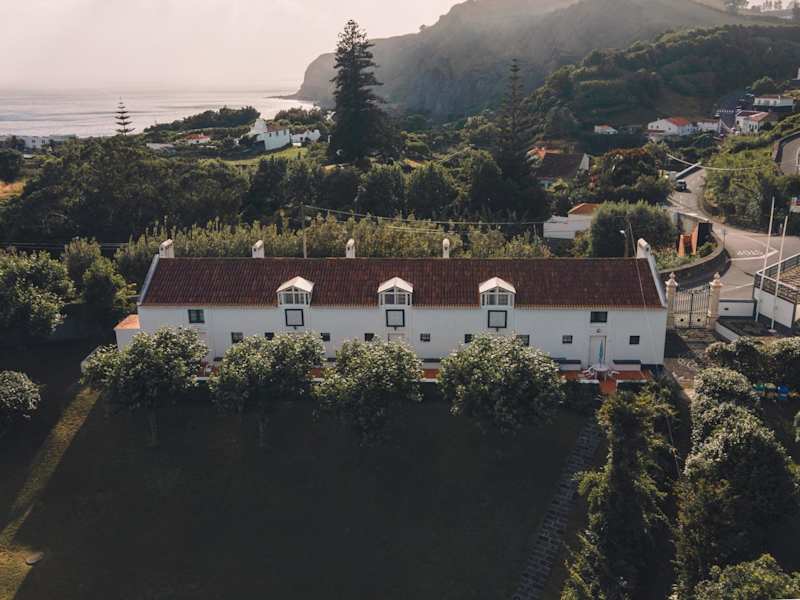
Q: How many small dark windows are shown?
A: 11